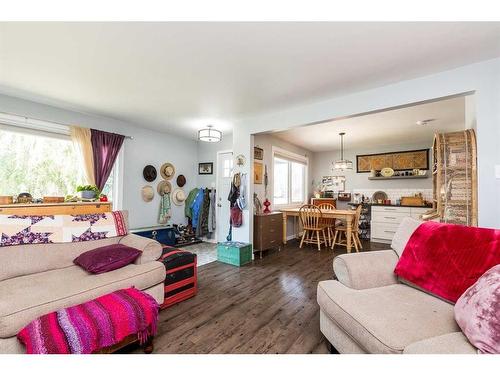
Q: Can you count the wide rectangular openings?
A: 1